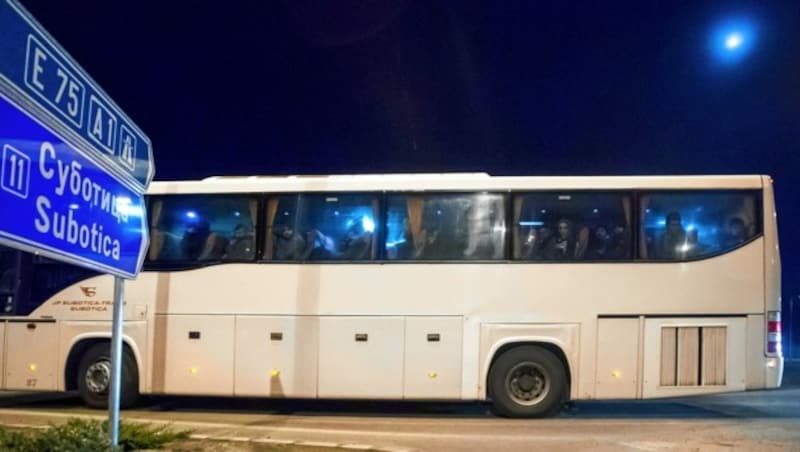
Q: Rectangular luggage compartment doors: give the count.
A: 4